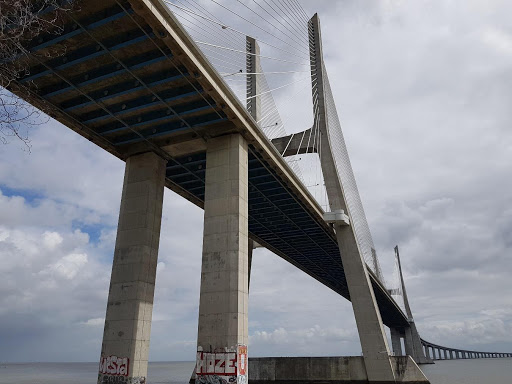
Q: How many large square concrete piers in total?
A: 2